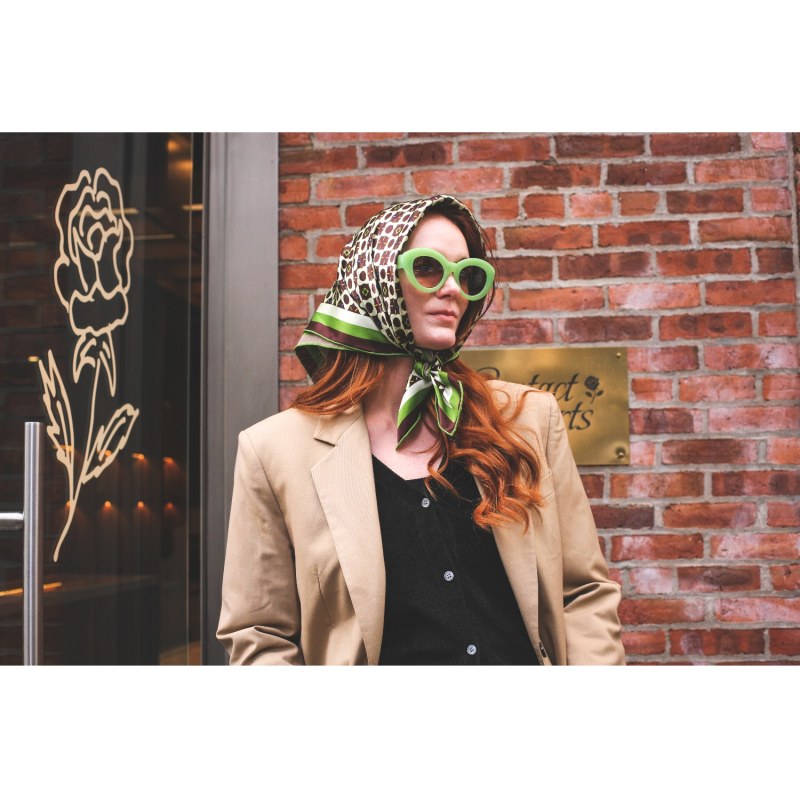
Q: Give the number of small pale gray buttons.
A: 3